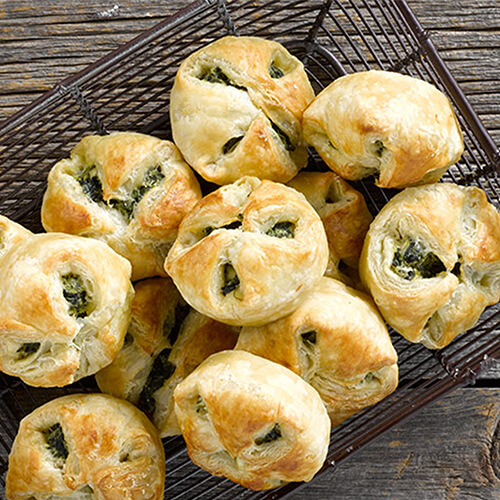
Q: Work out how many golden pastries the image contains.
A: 12